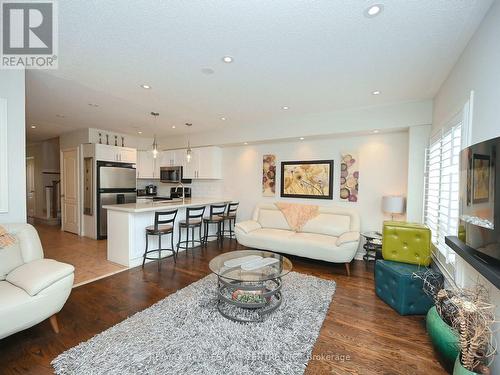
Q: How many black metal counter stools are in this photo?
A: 4